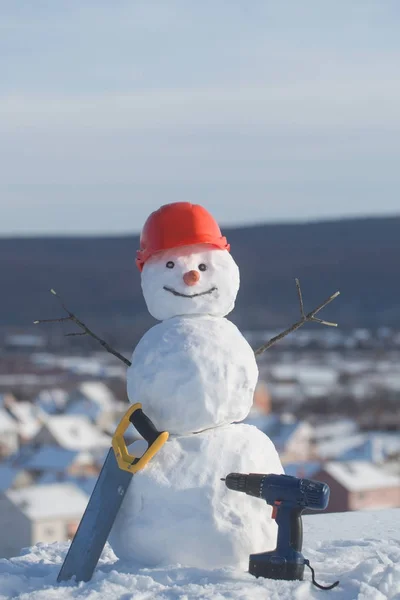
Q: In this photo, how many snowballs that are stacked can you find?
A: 3